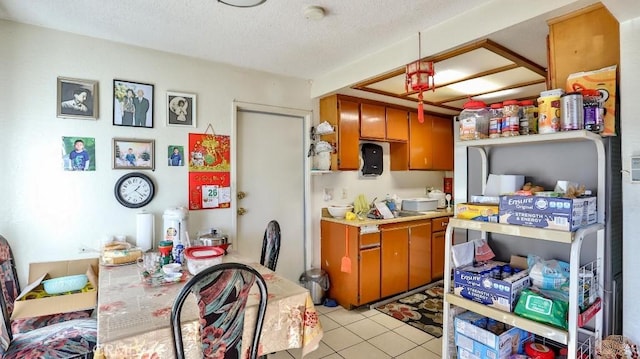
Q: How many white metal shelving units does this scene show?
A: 1